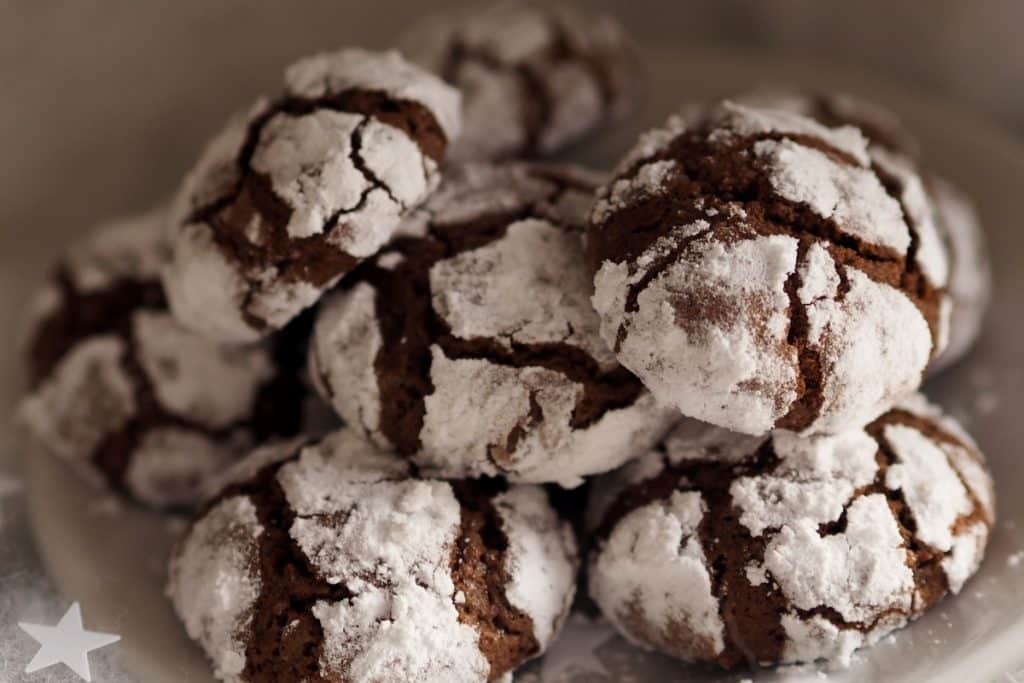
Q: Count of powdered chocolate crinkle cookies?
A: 9